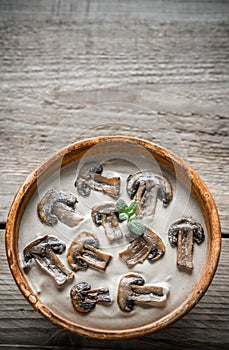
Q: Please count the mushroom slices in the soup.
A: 10